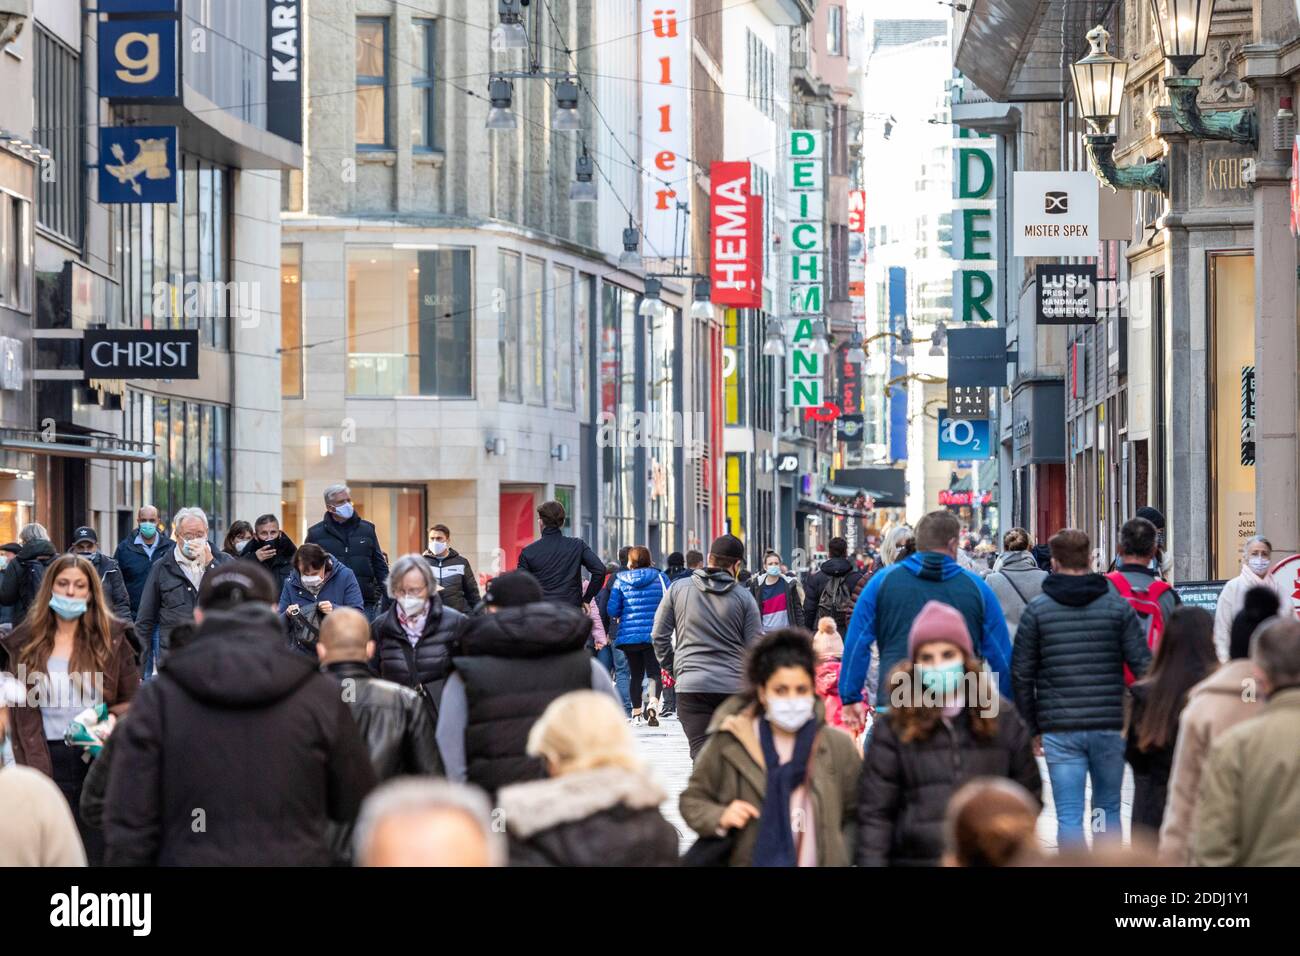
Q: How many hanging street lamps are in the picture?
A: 12